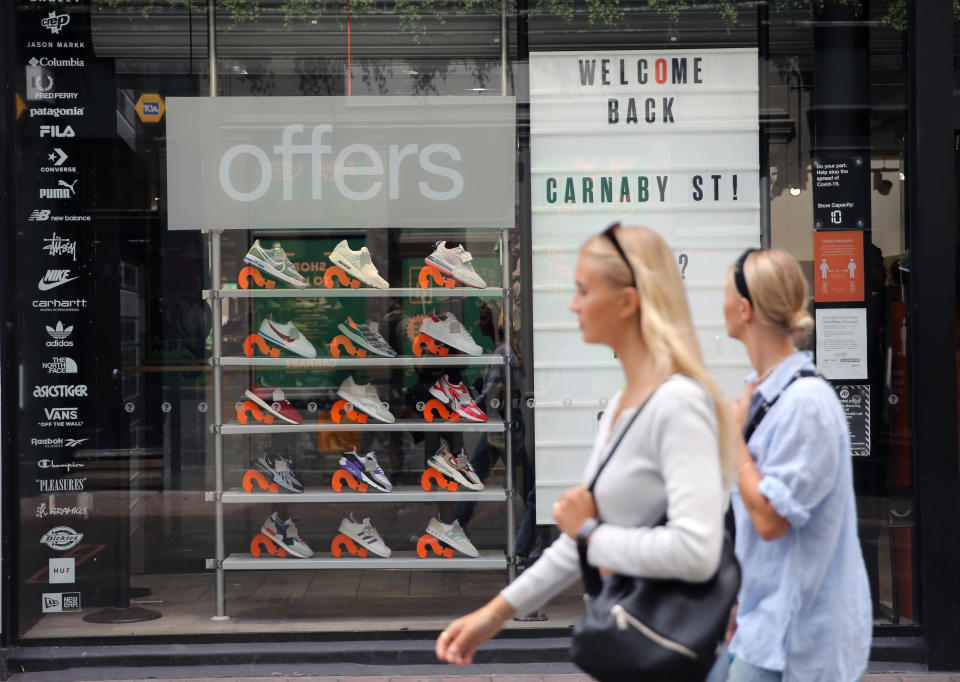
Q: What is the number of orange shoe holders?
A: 15